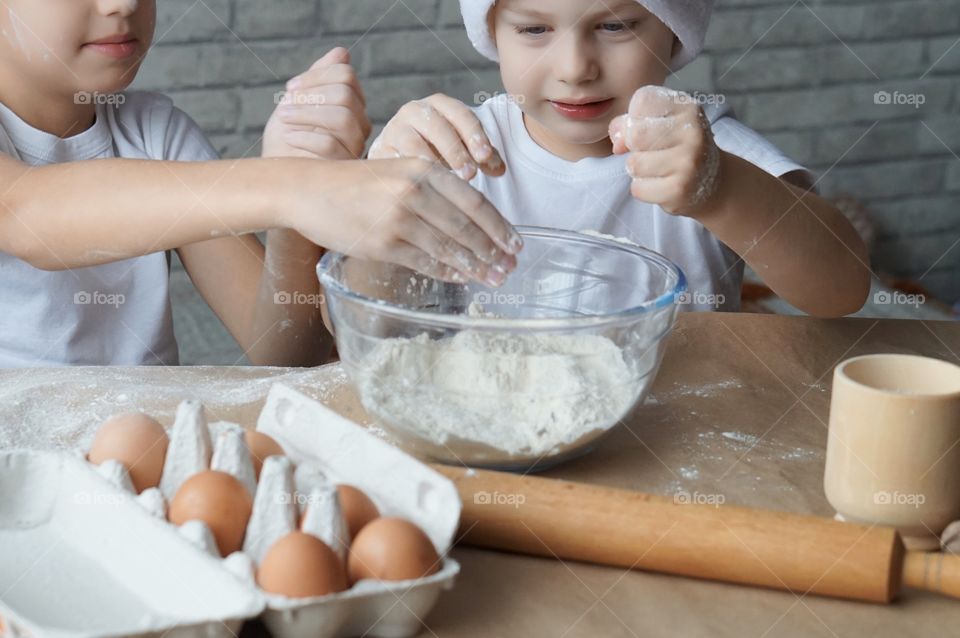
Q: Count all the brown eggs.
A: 6